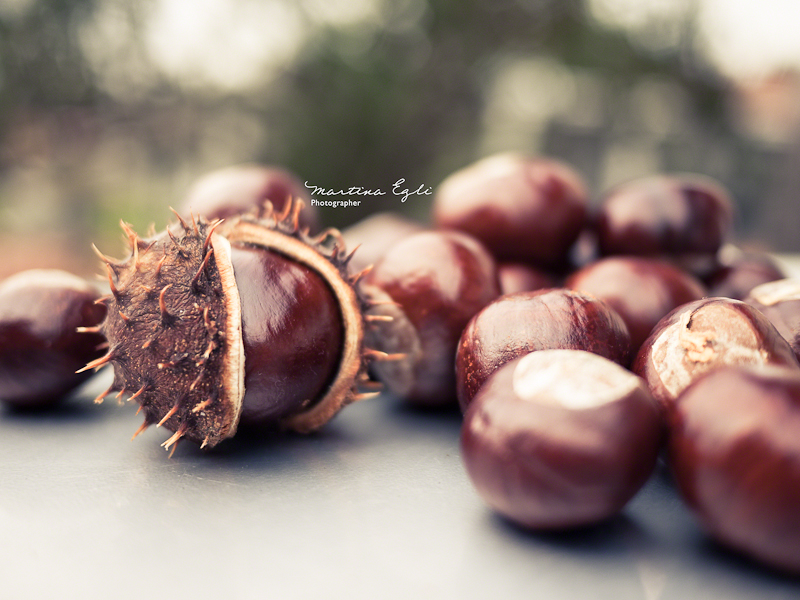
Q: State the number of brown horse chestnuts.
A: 15